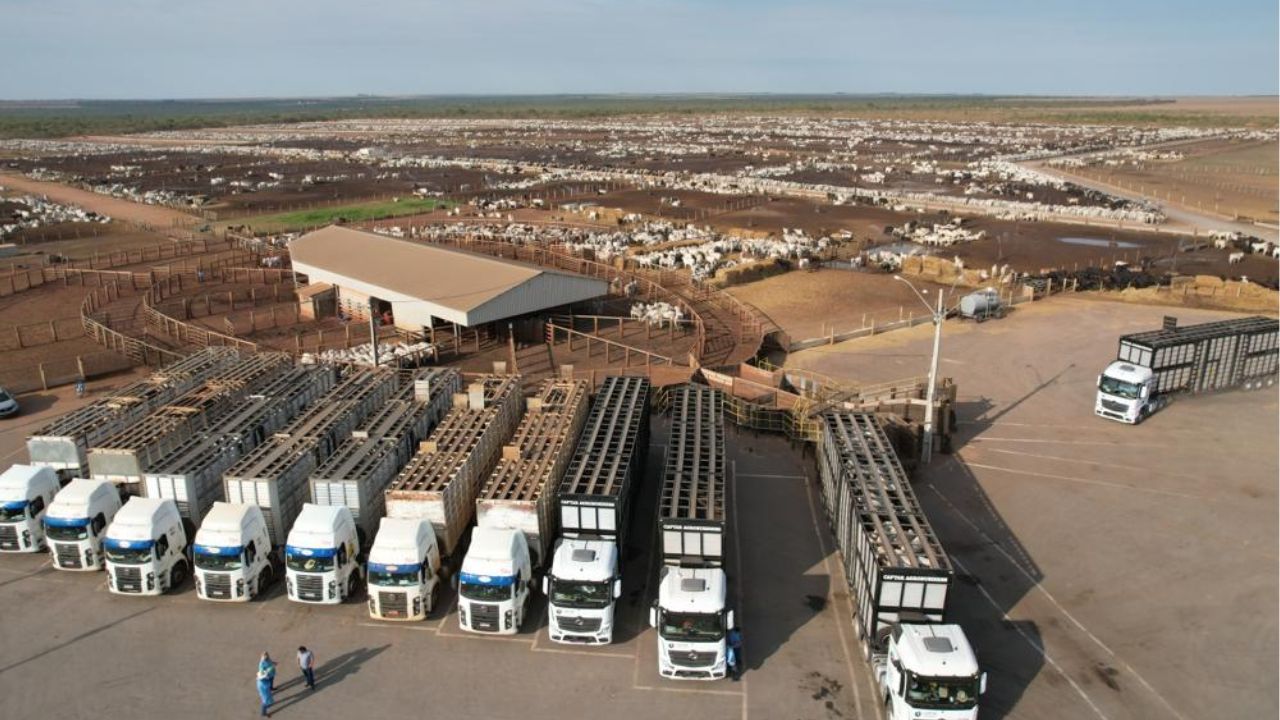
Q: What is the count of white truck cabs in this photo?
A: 11